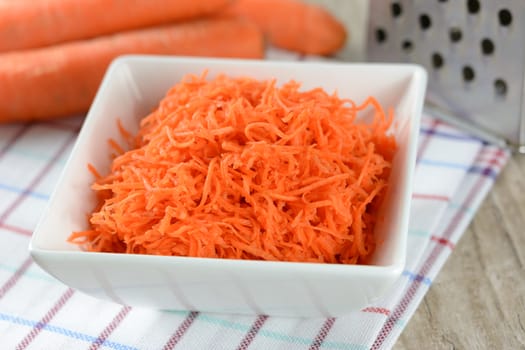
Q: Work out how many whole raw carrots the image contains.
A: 3